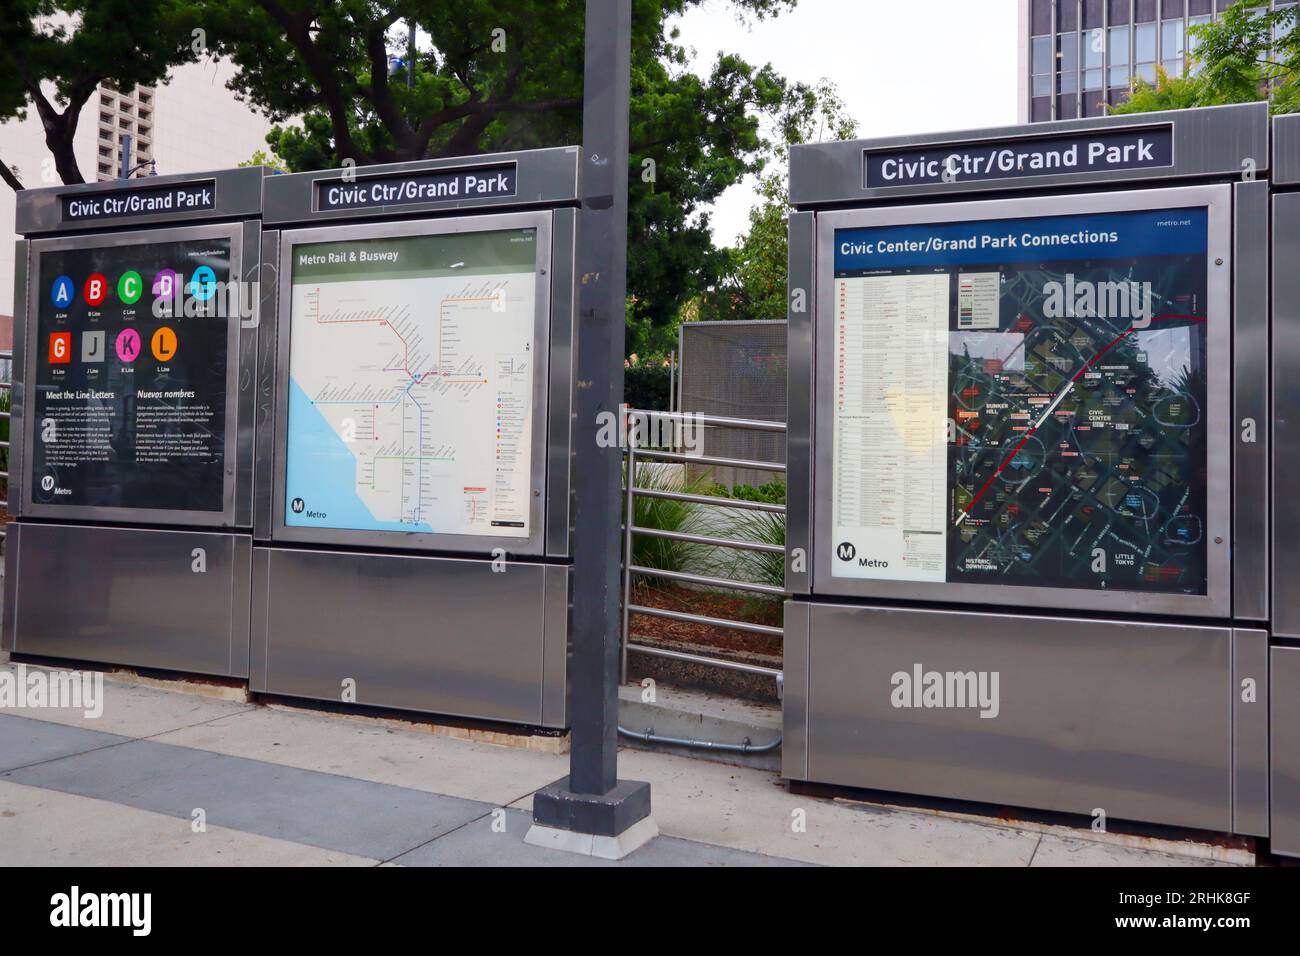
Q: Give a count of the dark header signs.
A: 3